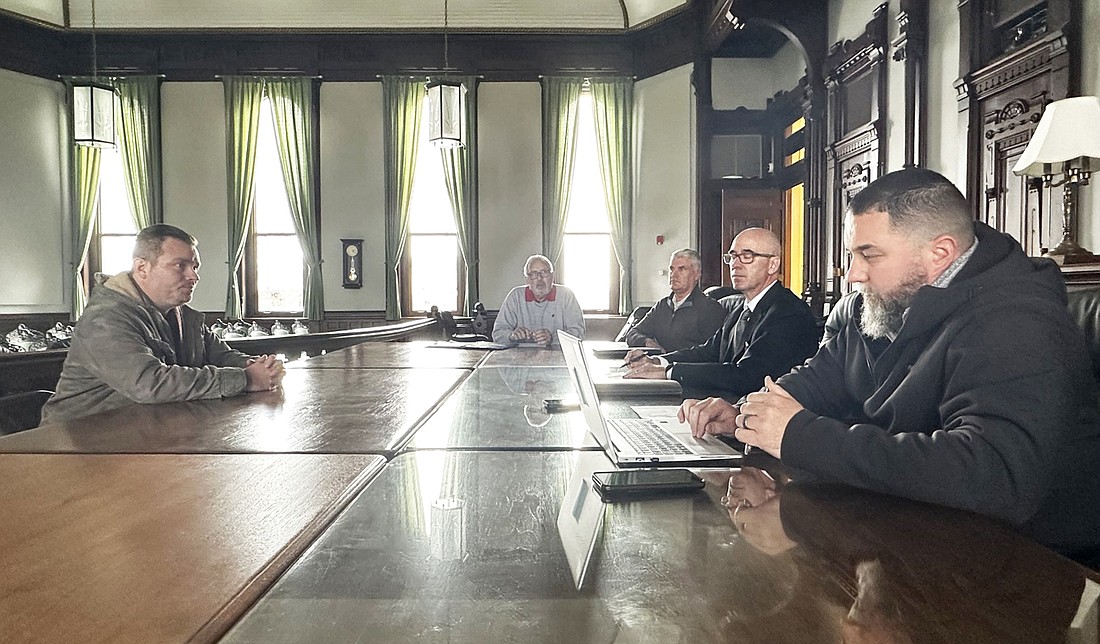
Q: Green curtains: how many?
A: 8